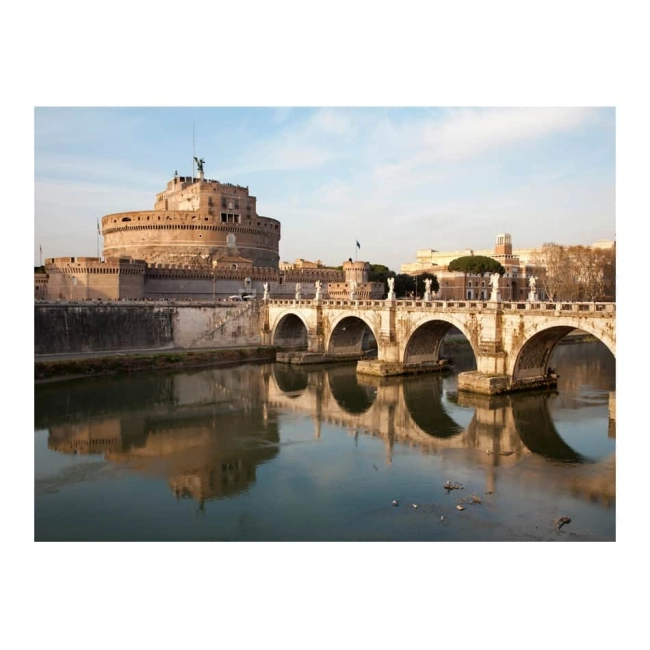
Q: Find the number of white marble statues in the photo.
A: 8